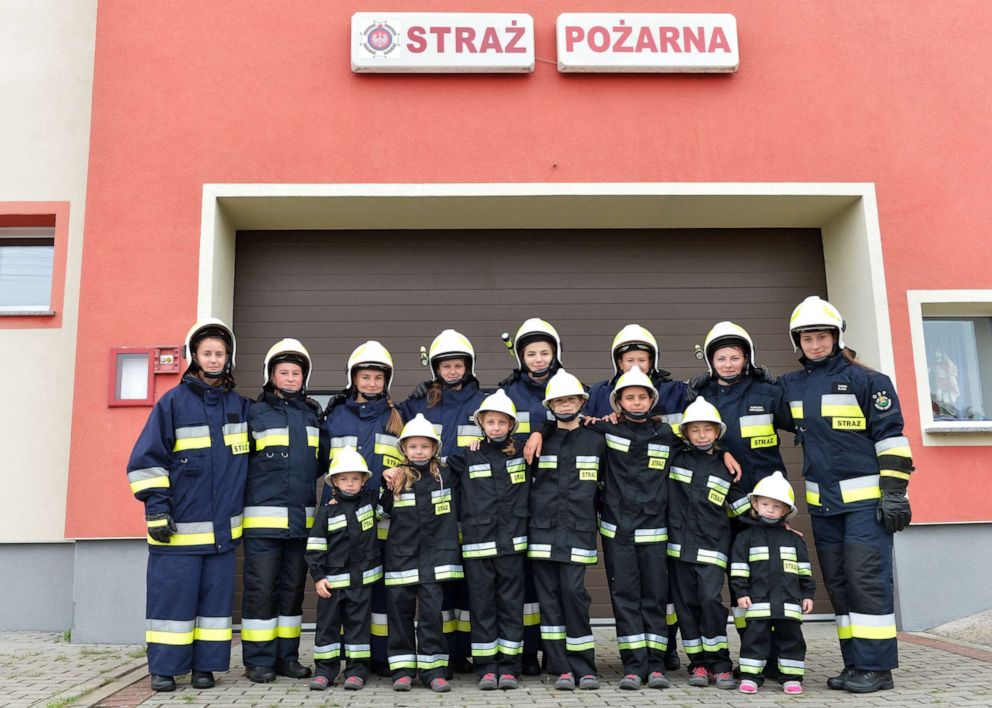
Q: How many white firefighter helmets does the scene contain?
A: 15